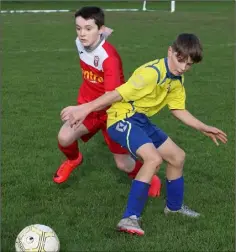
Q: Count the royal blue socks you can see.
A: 2